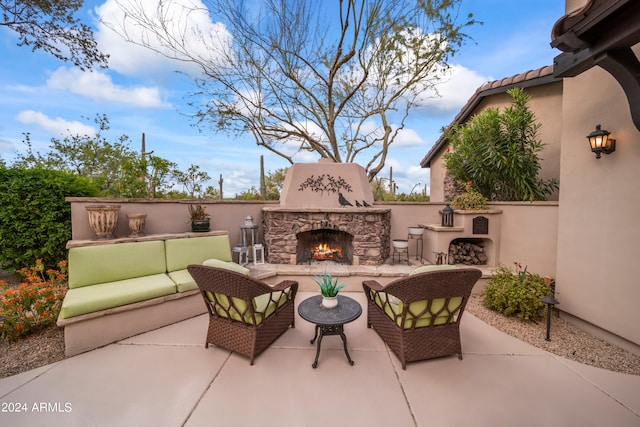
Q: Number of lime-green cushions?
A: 8